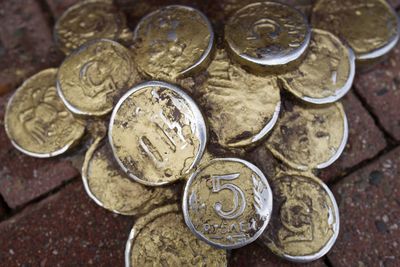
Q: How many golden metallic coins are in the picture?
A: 14